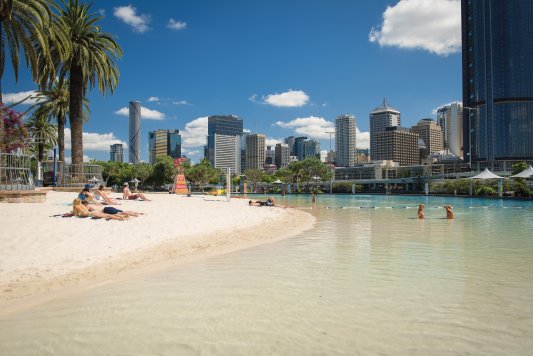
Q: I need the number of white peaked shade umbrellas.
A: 2